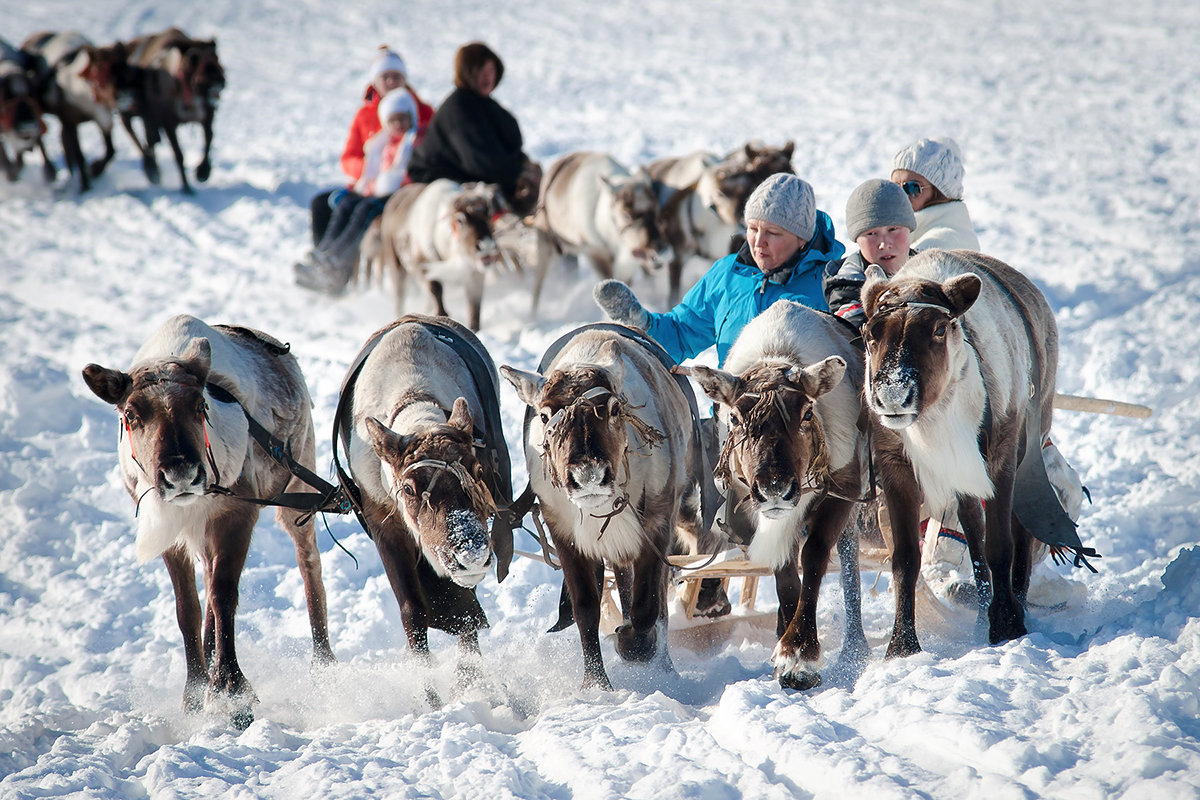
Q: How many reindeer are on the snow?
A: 11